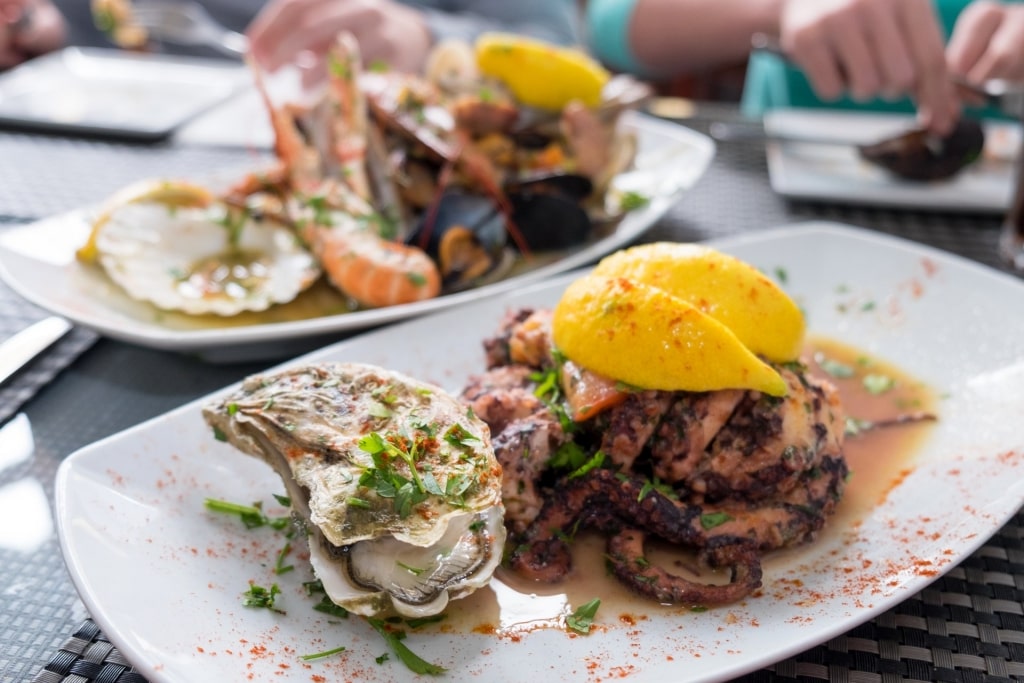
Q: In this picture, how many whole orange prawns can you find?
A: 1